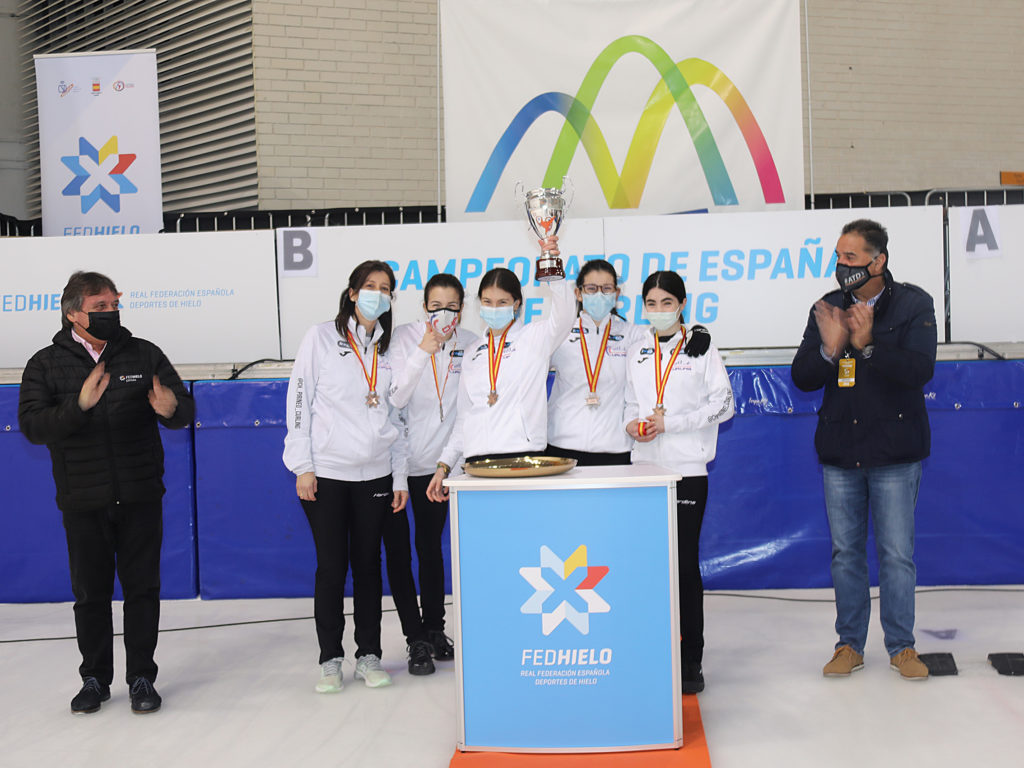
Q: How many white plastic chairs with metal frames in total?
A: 0